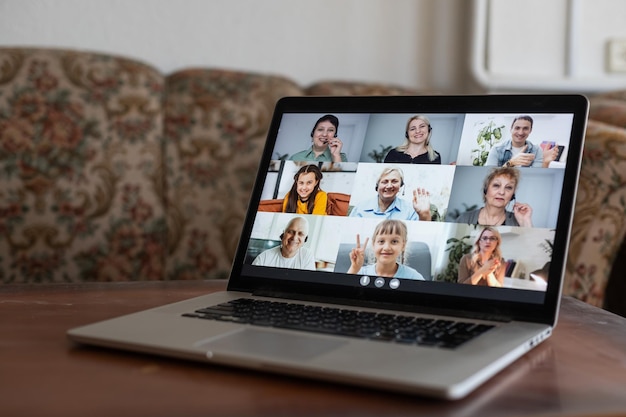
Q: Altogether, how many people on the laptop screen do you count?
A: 9